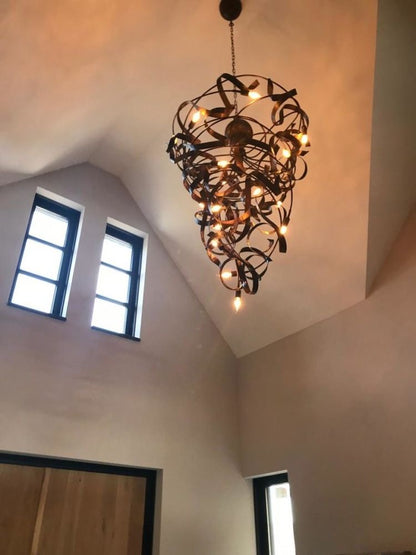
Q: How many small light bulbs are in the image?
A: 14